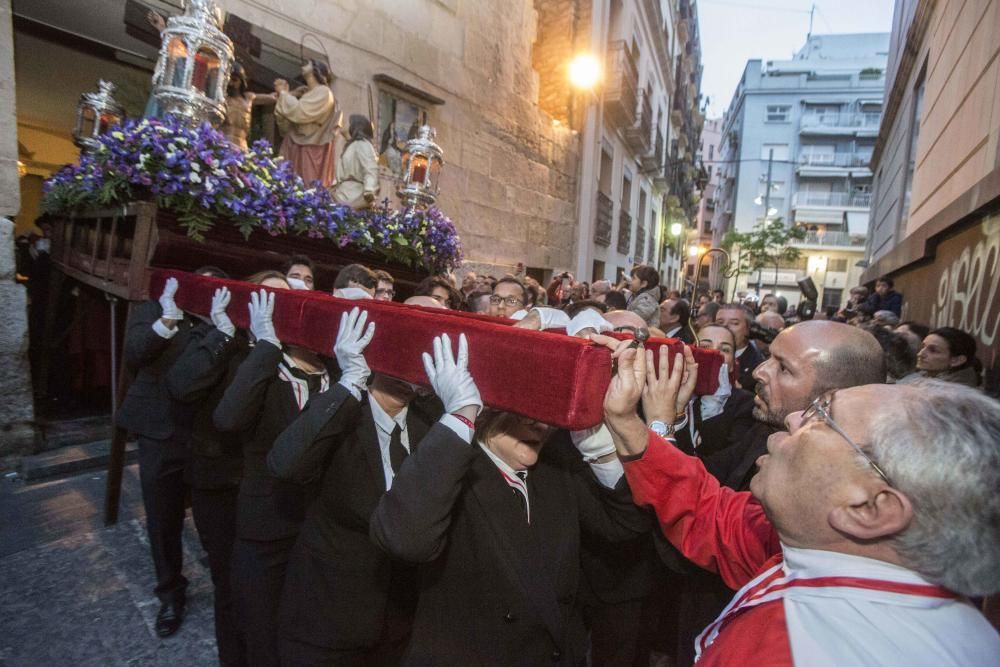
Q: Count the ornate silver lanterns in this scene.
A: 3